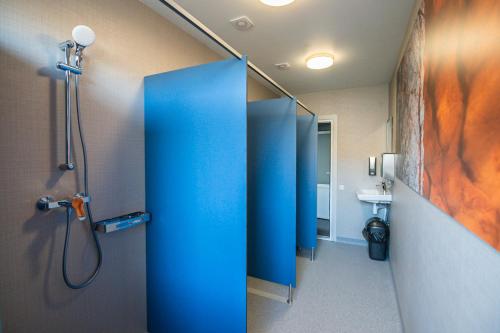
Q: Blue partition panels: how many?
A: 3